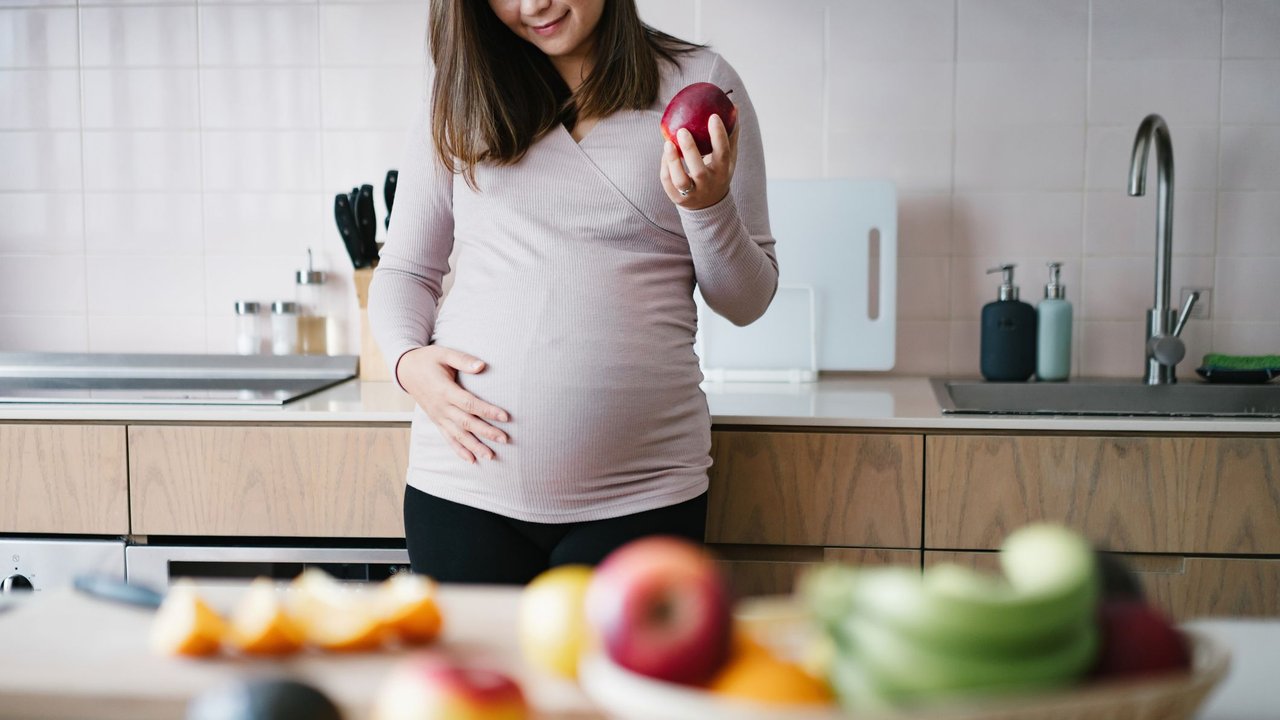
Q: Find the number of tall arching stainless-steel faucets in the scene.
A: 1